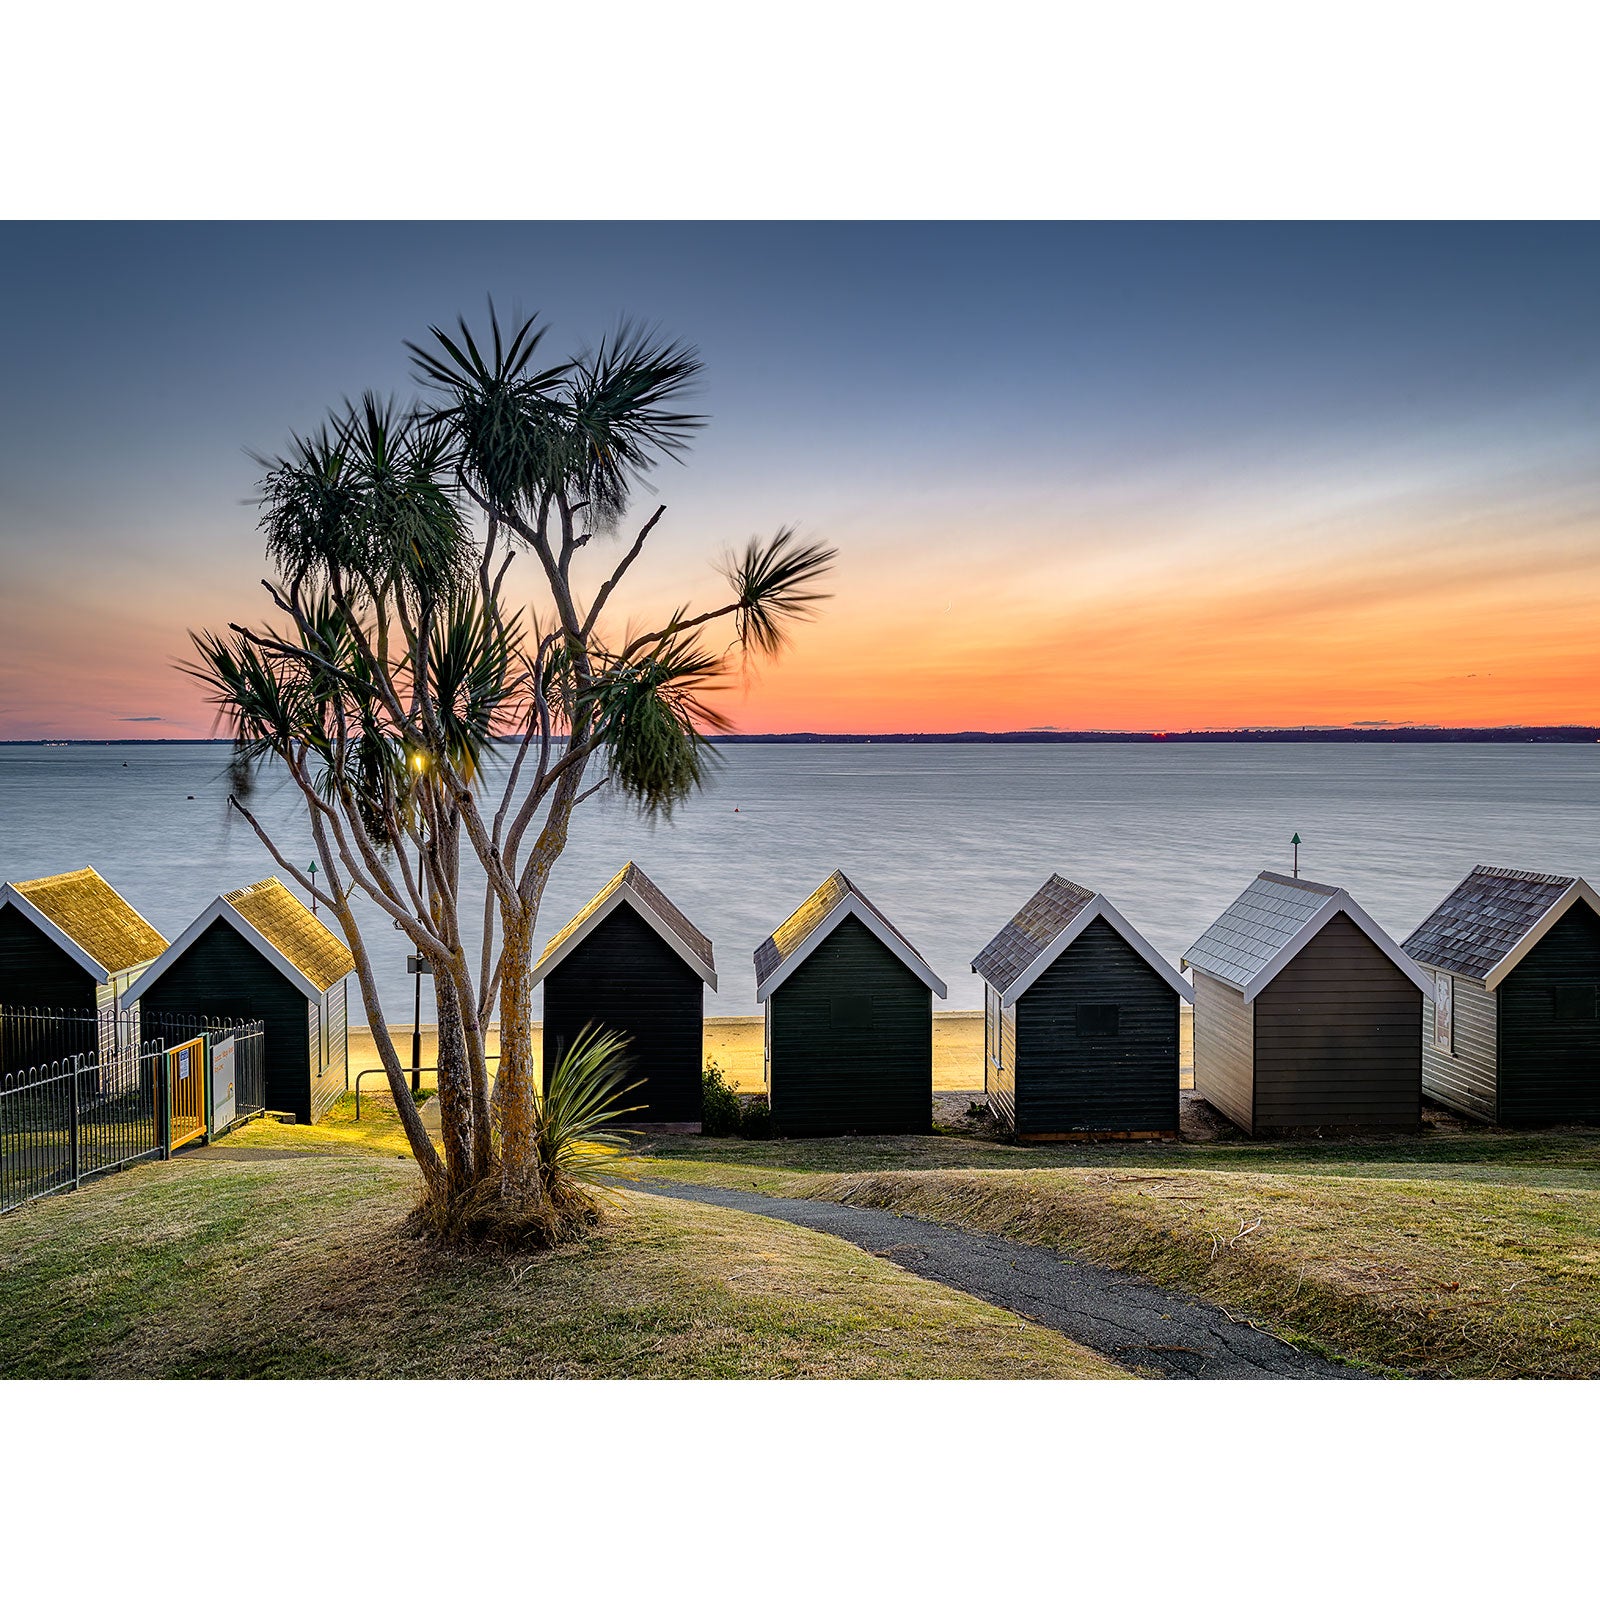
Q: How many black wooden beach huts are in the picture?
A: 6